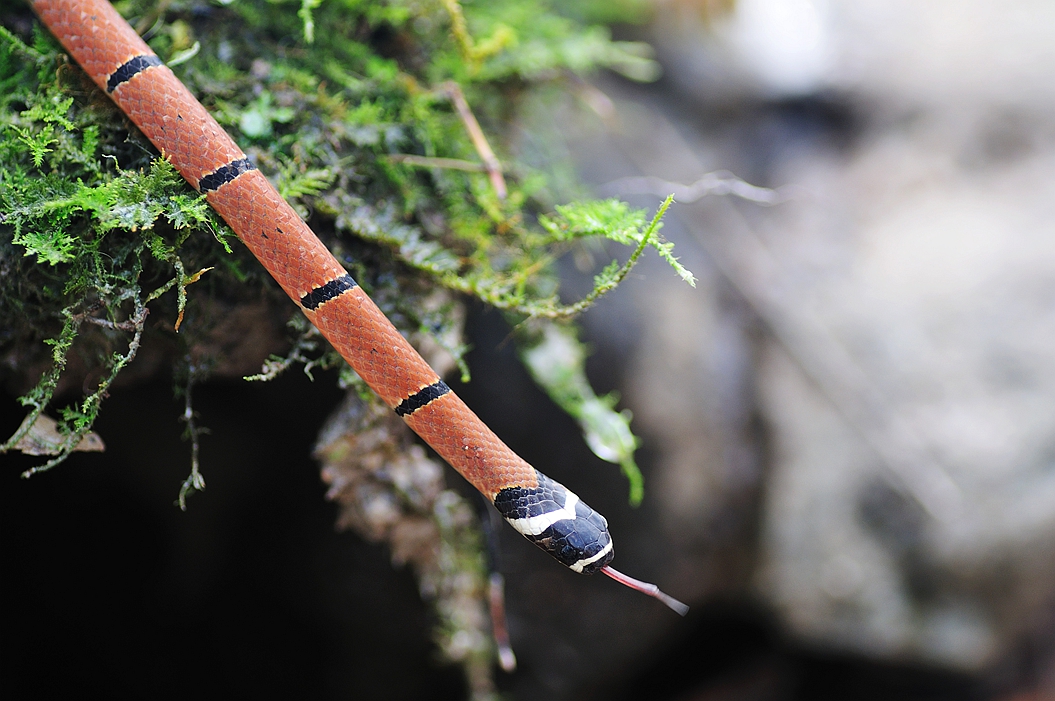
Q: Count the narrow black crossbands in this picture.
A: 4